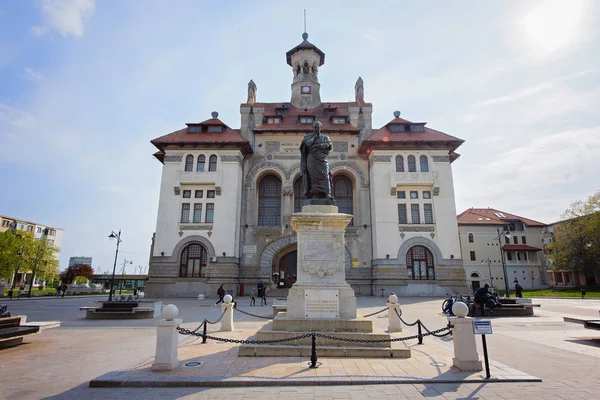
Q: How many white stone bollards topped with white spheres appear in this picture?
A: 4